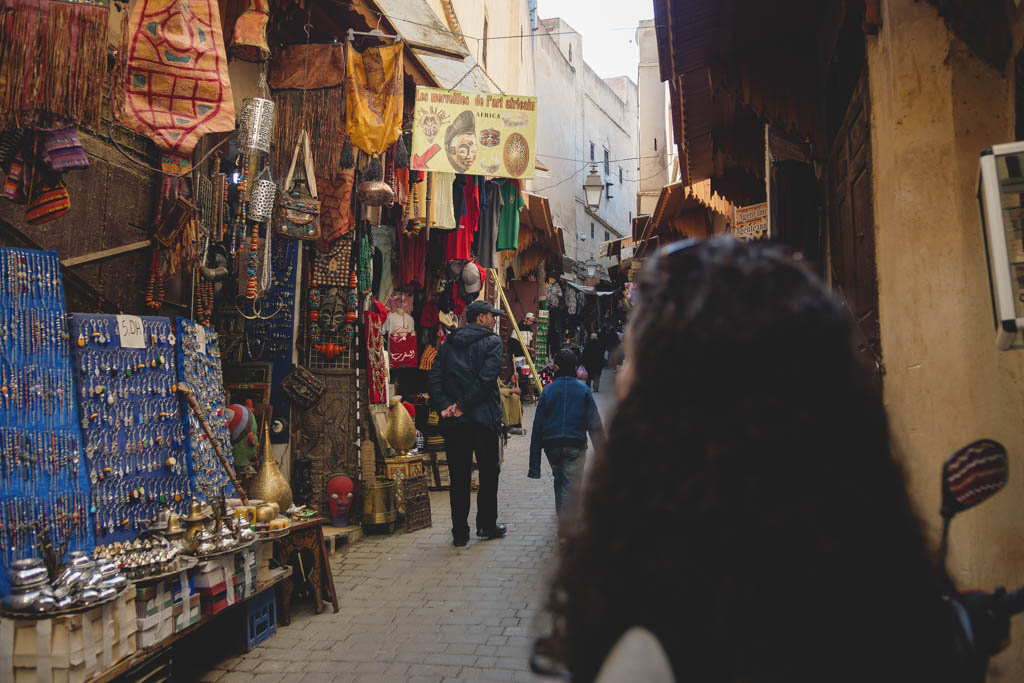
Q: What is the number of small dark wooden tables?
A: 1